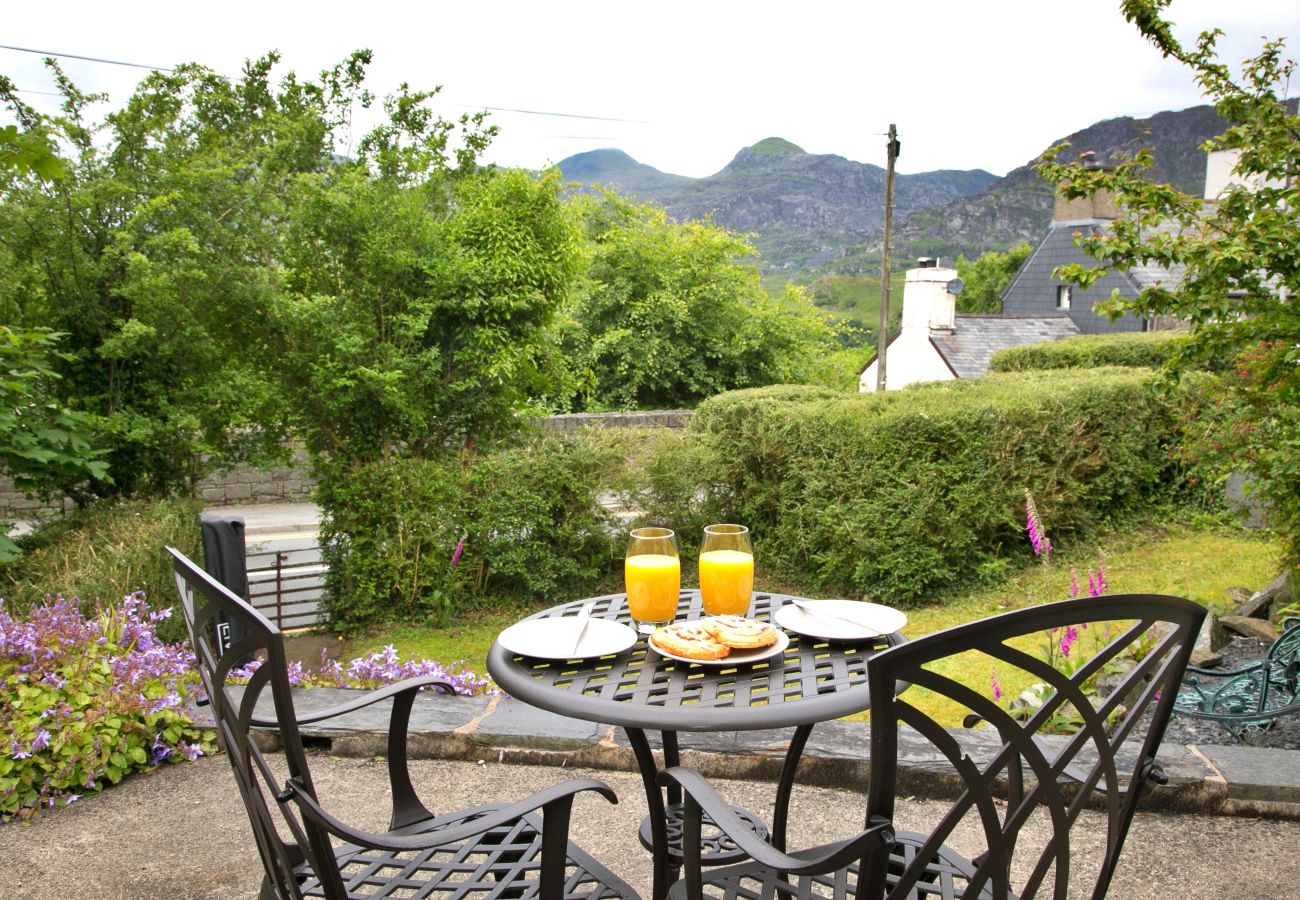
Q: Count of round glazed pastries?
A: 2